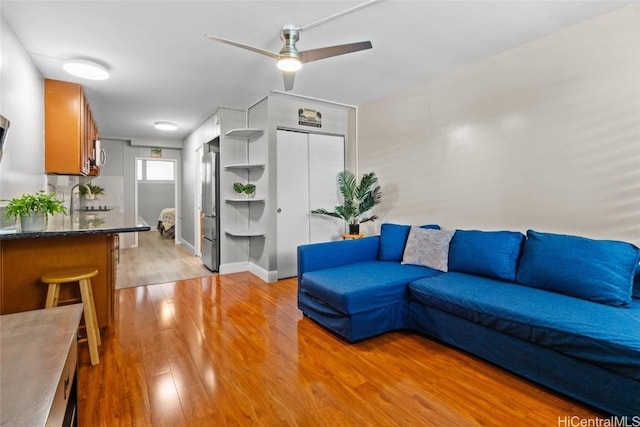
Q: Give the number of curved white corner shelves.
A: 4